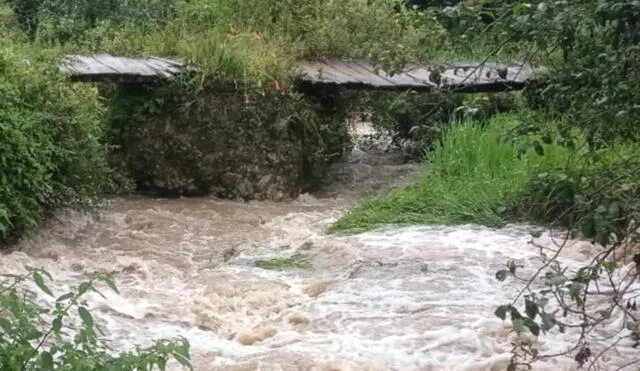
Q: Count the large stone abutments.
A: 1